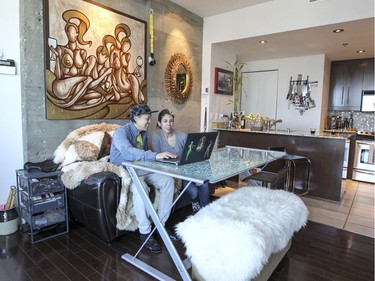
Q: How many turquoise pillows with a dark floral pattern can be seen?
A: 0